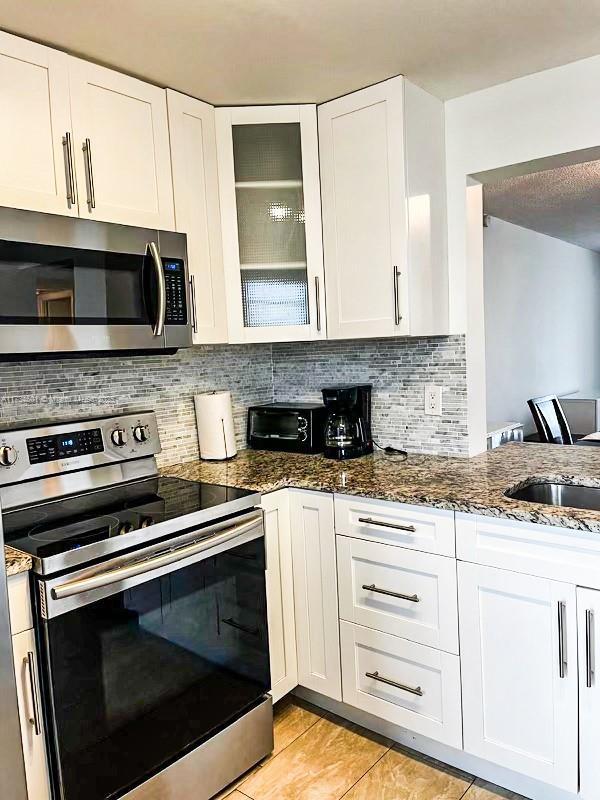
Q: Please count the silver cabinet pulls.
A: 11